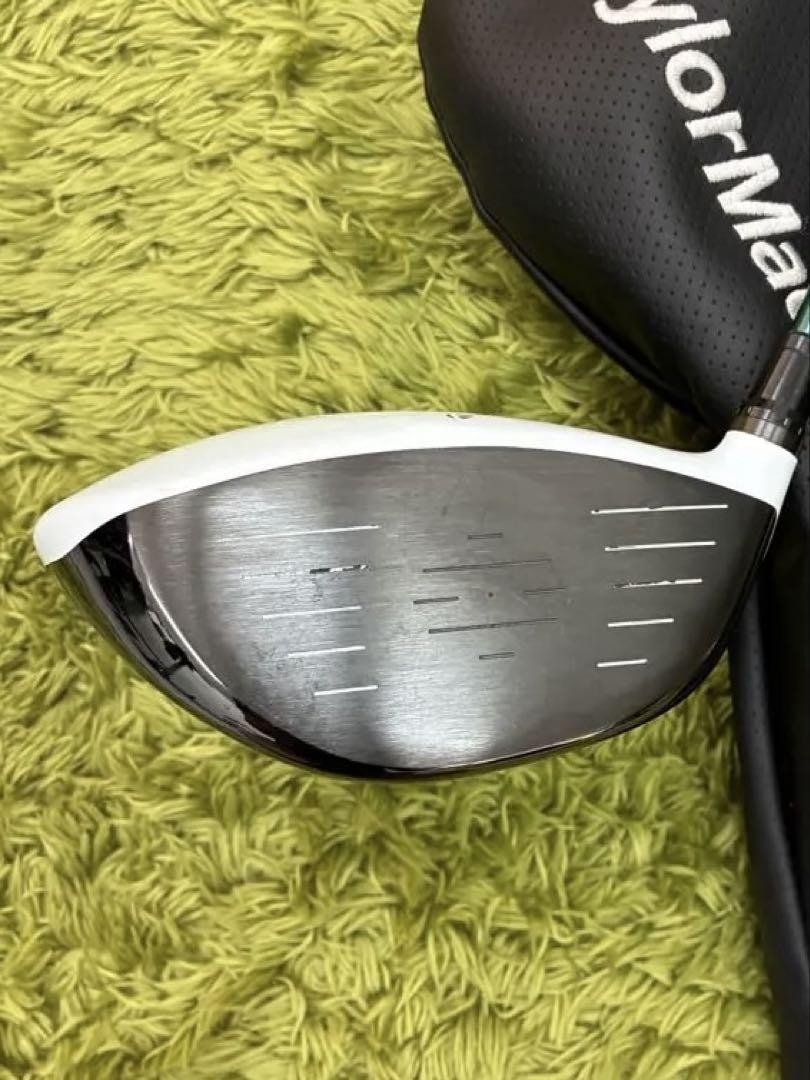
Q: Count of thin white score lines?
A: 10